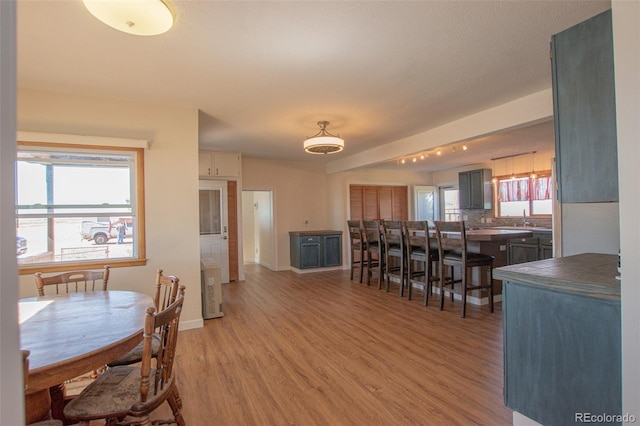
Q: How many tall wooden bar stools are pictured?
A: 5